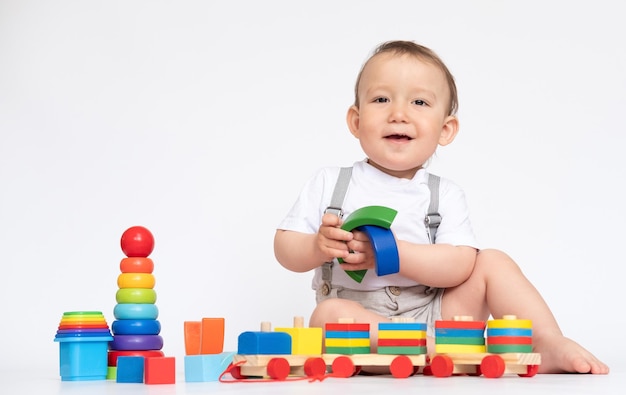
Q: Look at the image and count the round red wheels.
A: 6